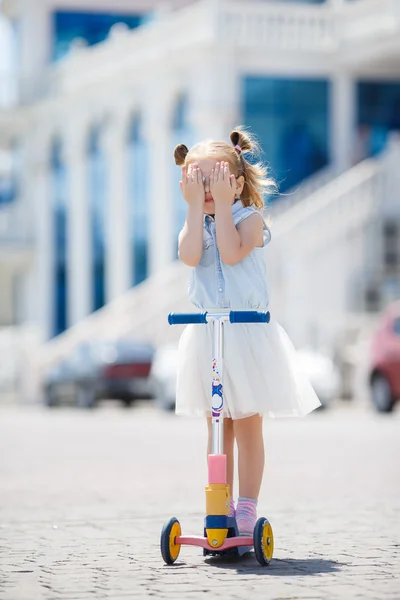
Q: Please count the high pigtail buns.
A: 2